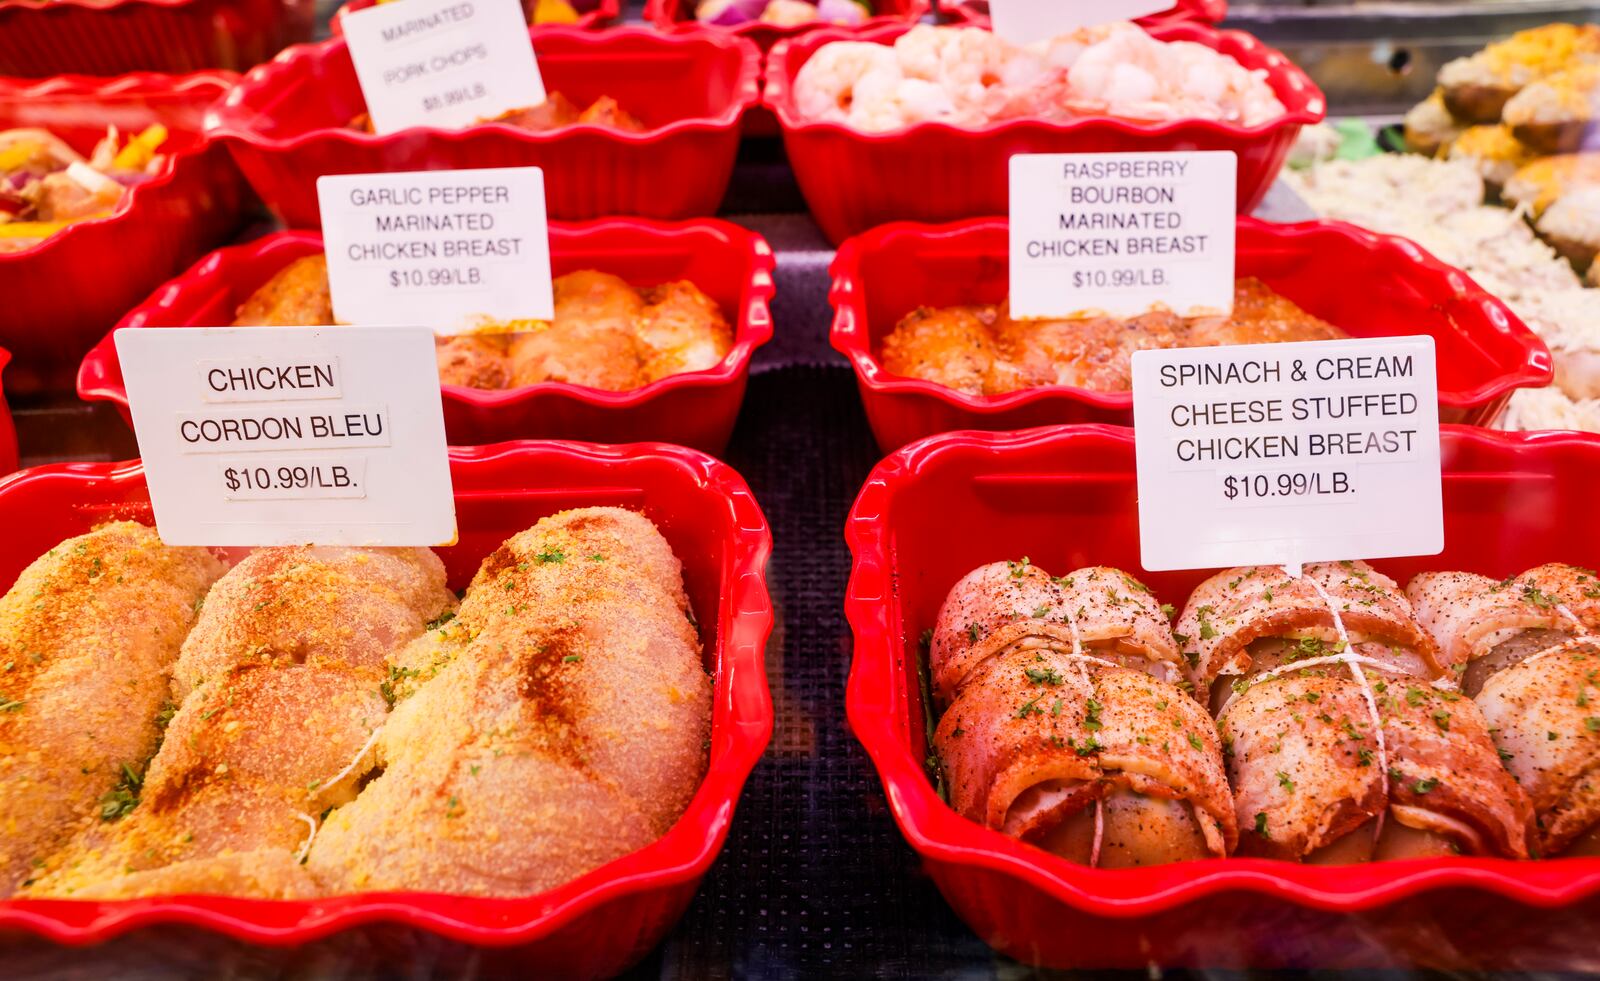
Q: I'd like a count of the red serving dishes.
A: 12